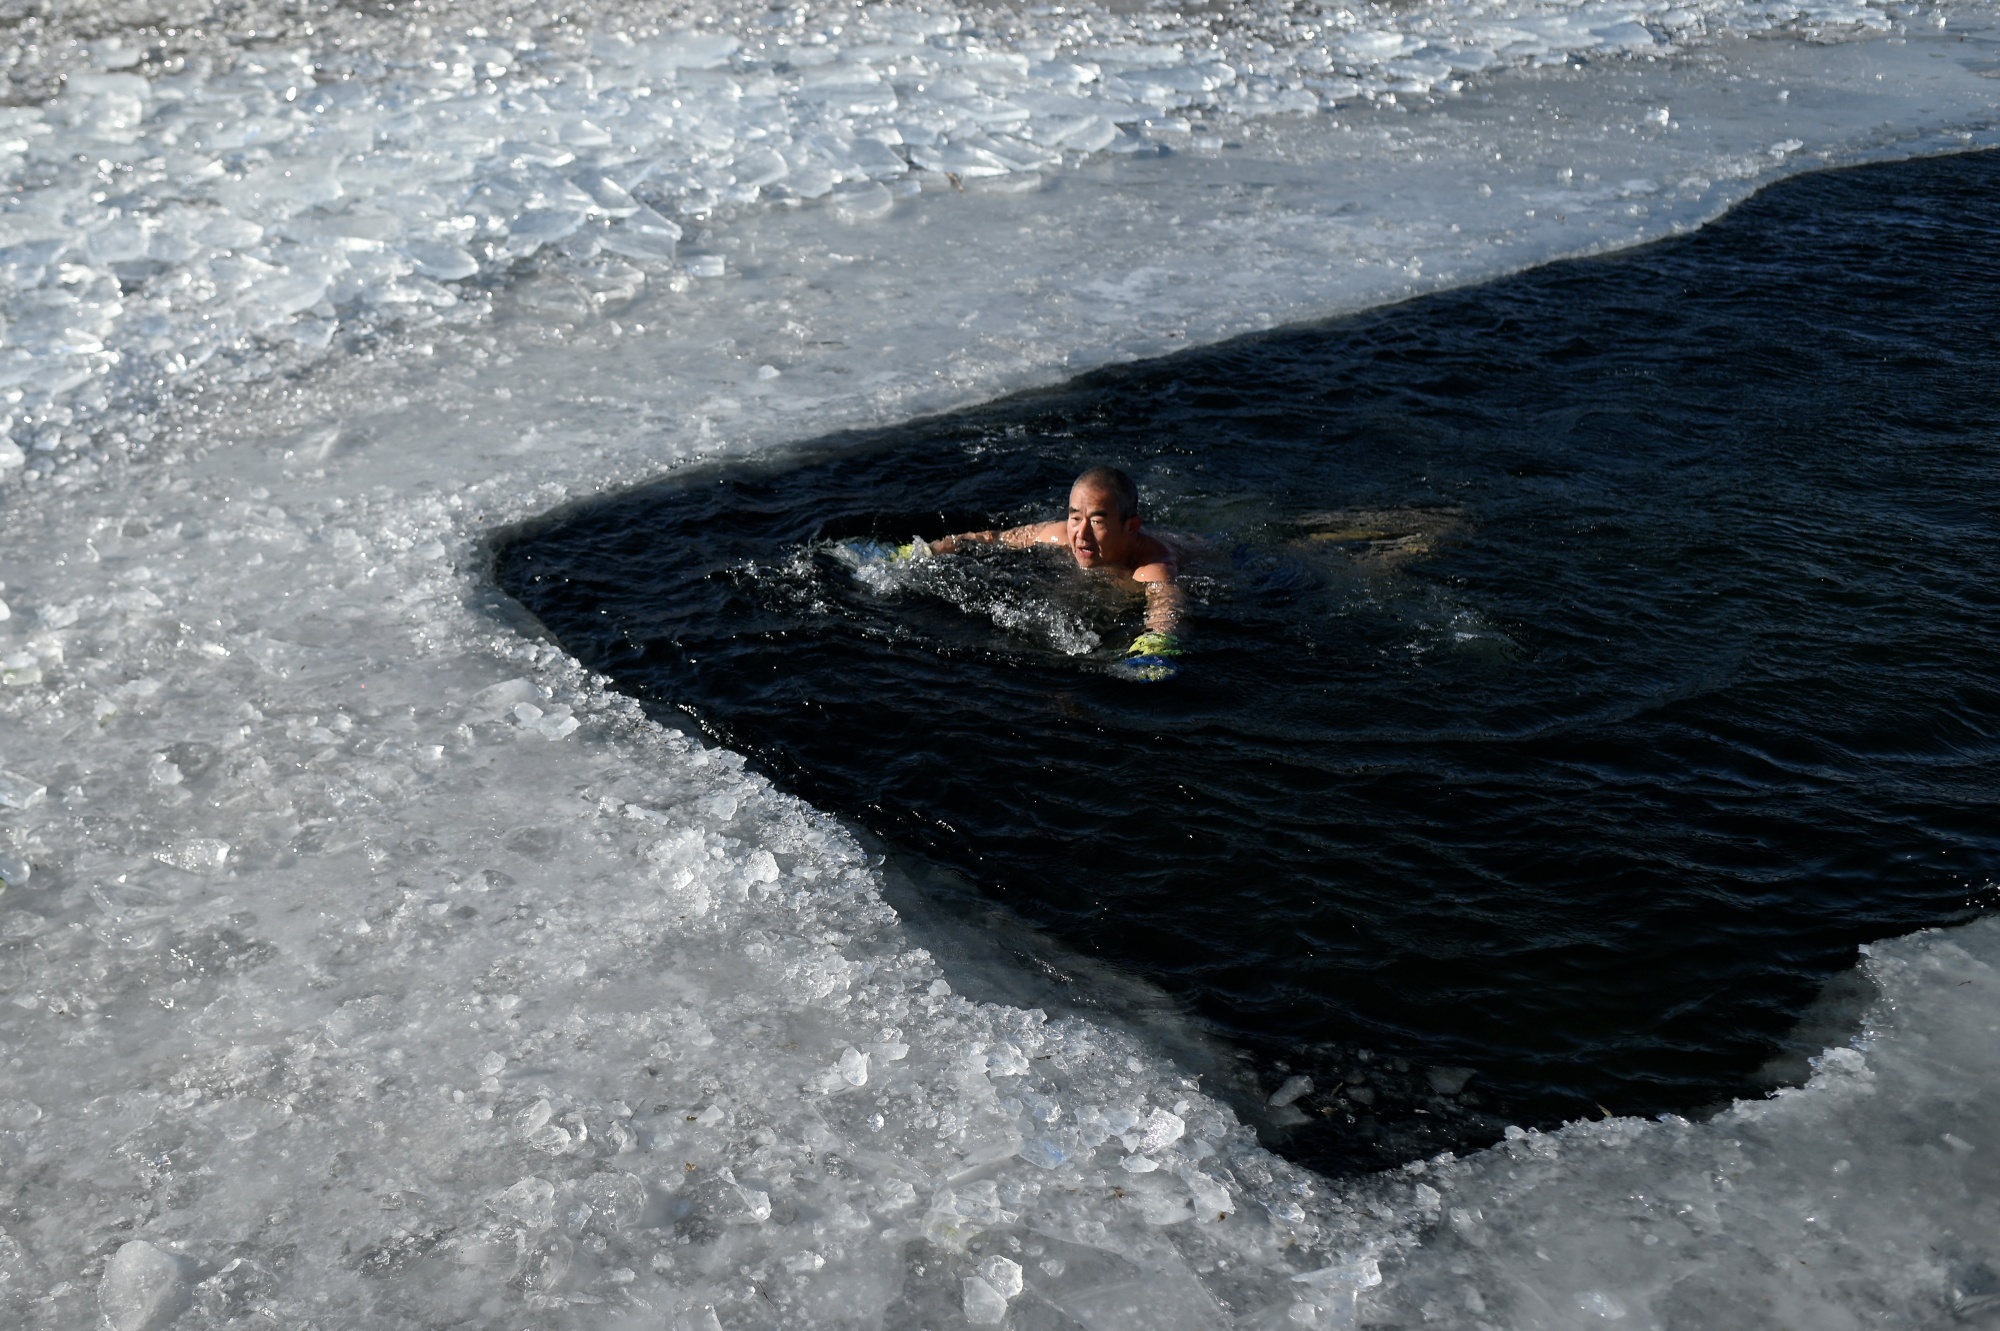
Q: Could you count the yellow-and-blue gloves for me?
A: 2